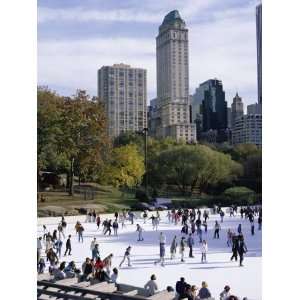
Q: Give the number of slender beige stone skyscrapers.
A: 1